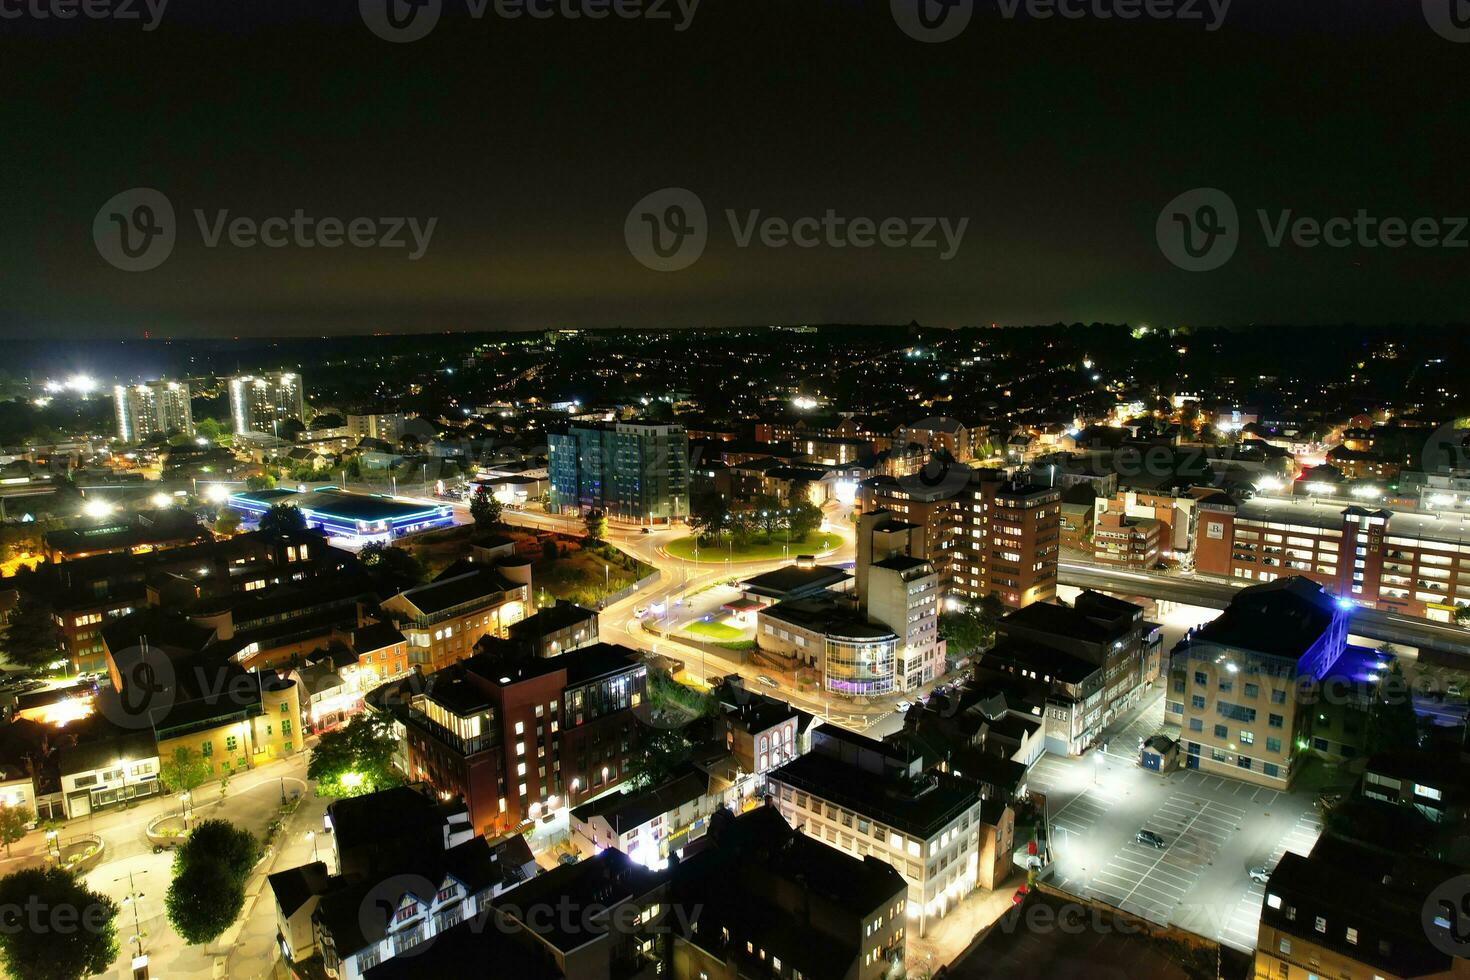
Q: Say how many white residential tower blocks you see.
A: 2